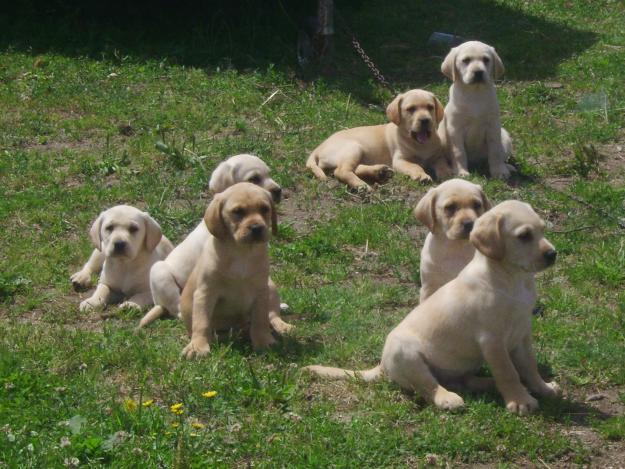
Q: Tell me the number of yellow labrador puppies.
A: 7